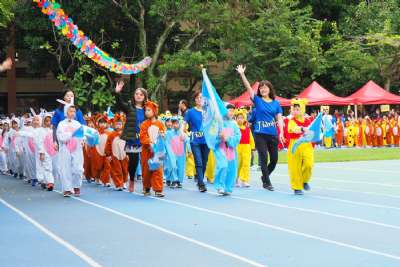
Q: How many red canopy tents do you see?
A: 3